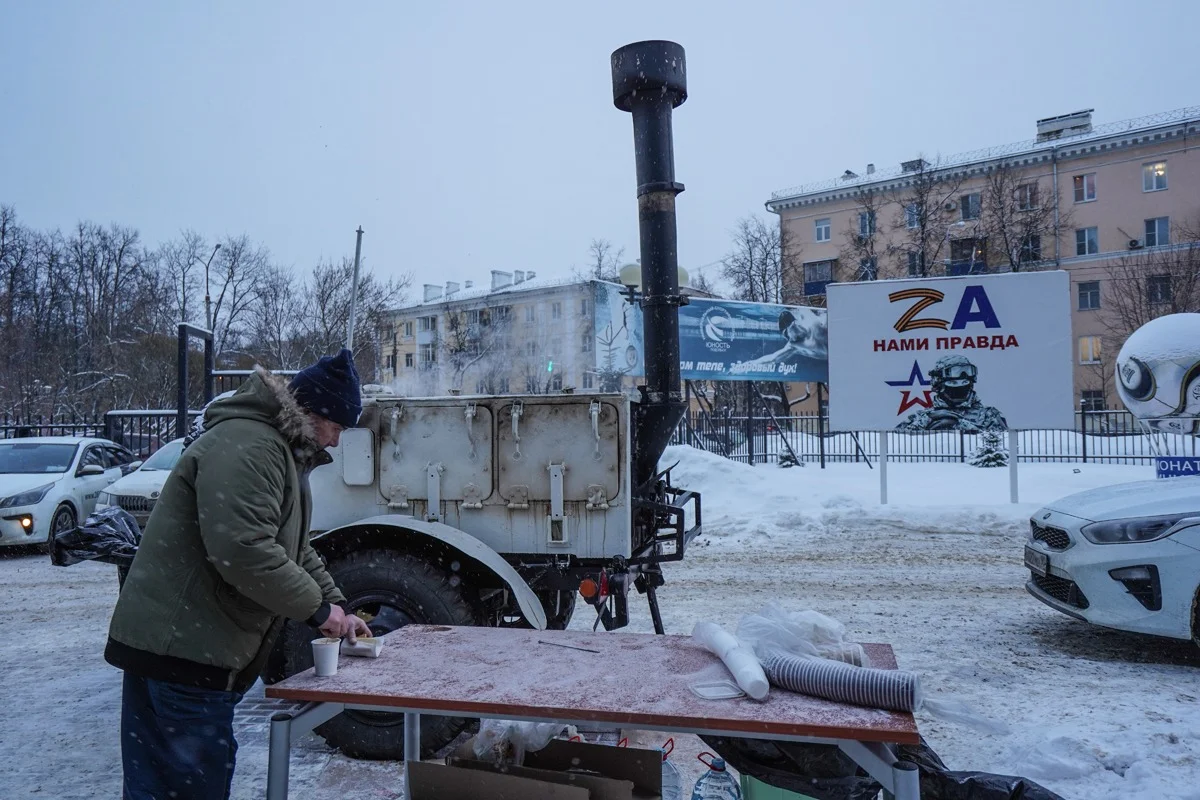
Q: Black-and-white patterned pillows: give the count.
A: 0